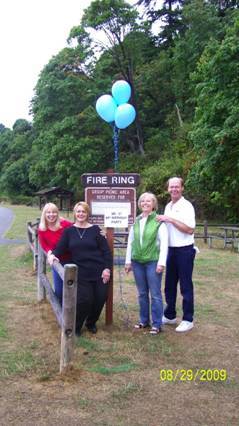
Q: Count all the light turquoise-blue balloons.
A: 3